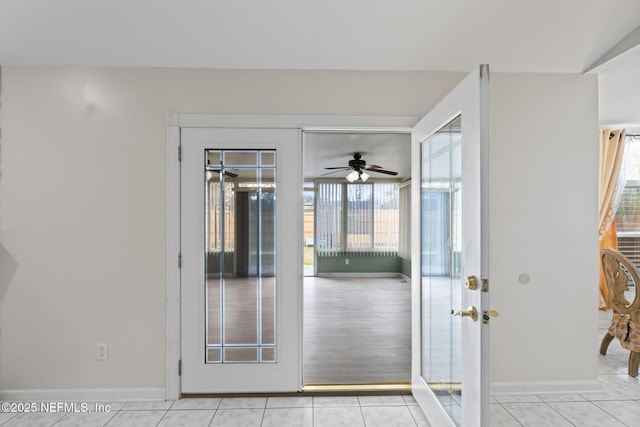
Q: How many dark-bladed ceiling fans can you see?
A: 2